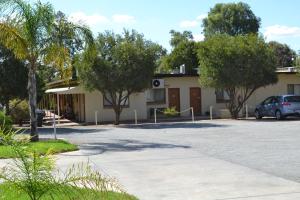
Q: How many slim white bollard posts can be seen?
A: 7